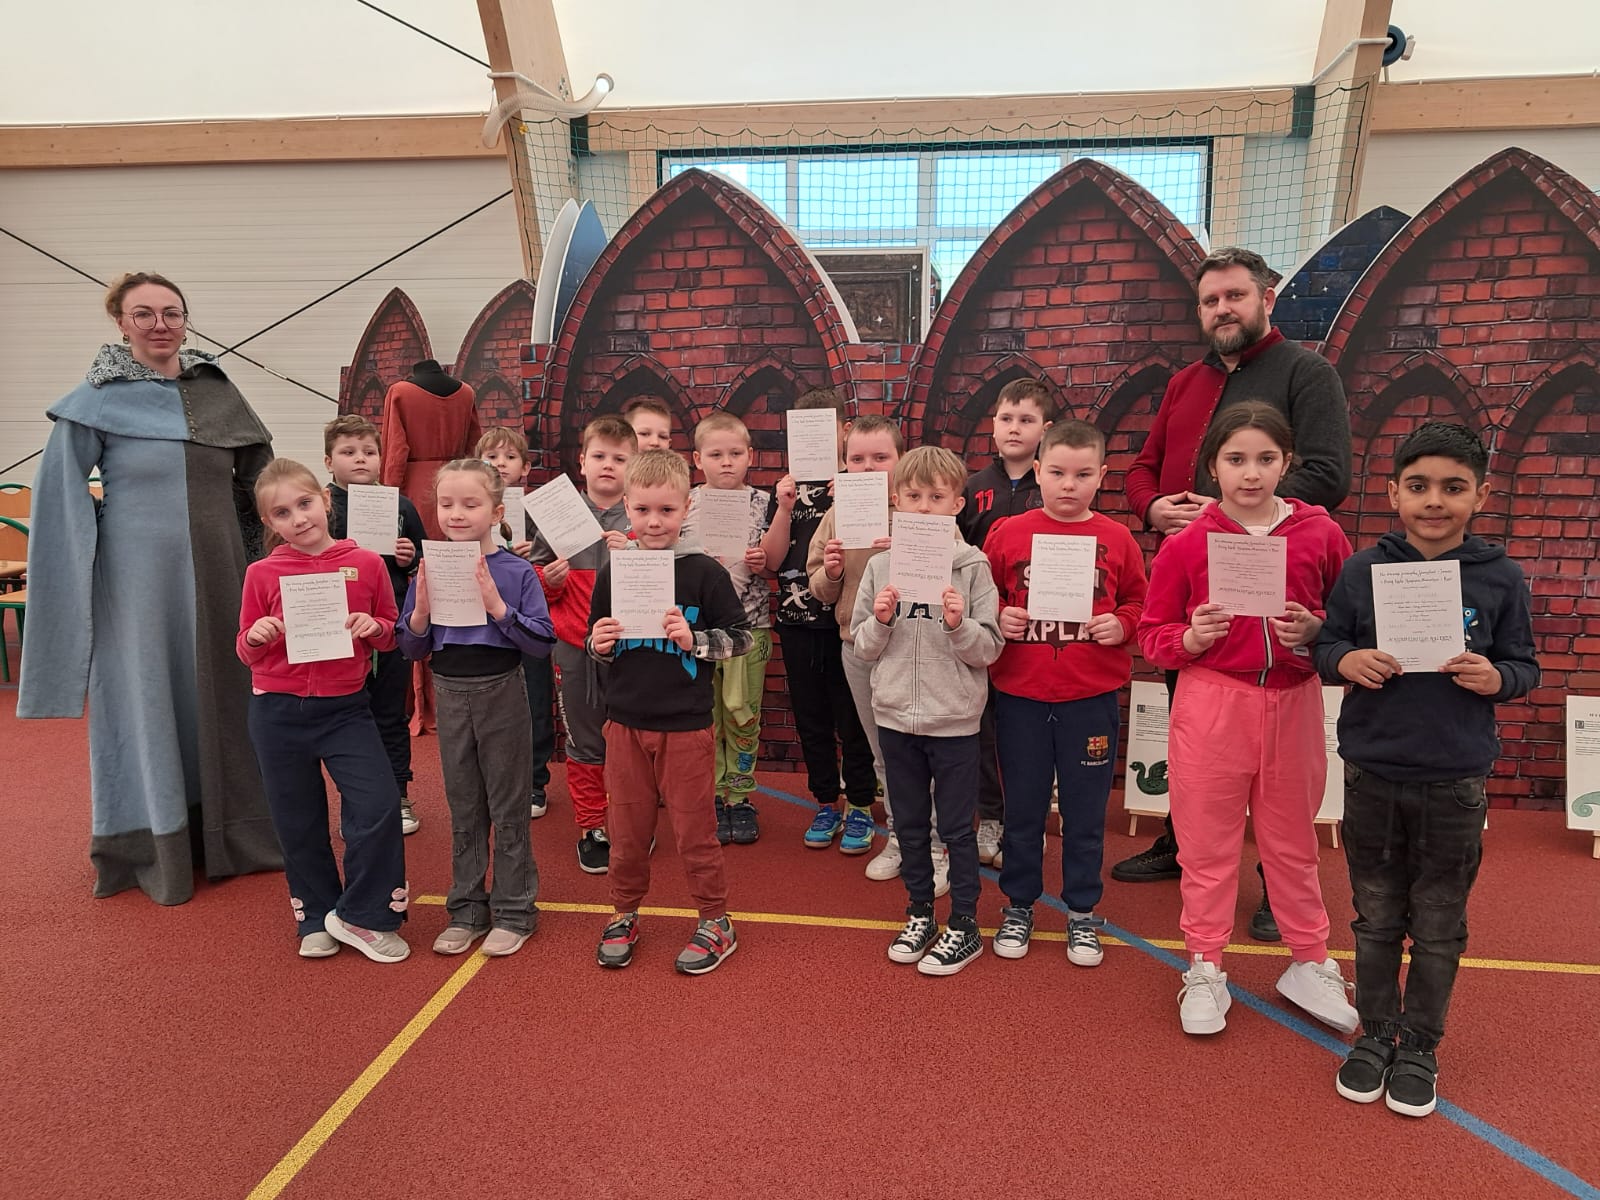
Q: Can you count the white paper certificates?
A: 13